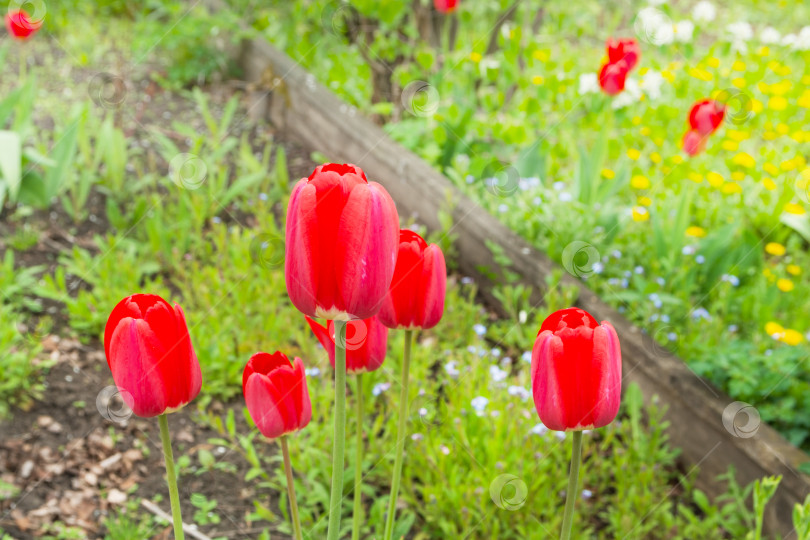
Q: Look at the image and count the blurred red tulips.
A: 6